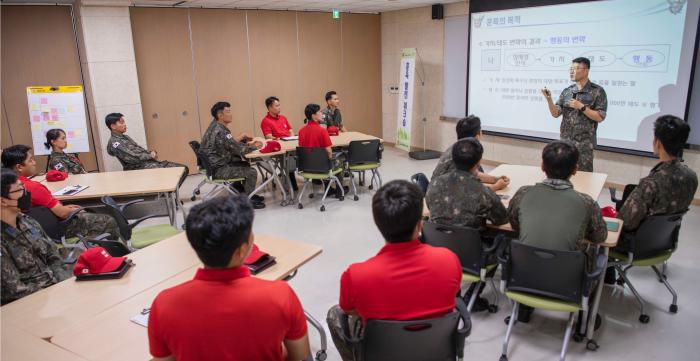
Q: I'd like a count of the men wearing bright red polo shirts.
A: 4